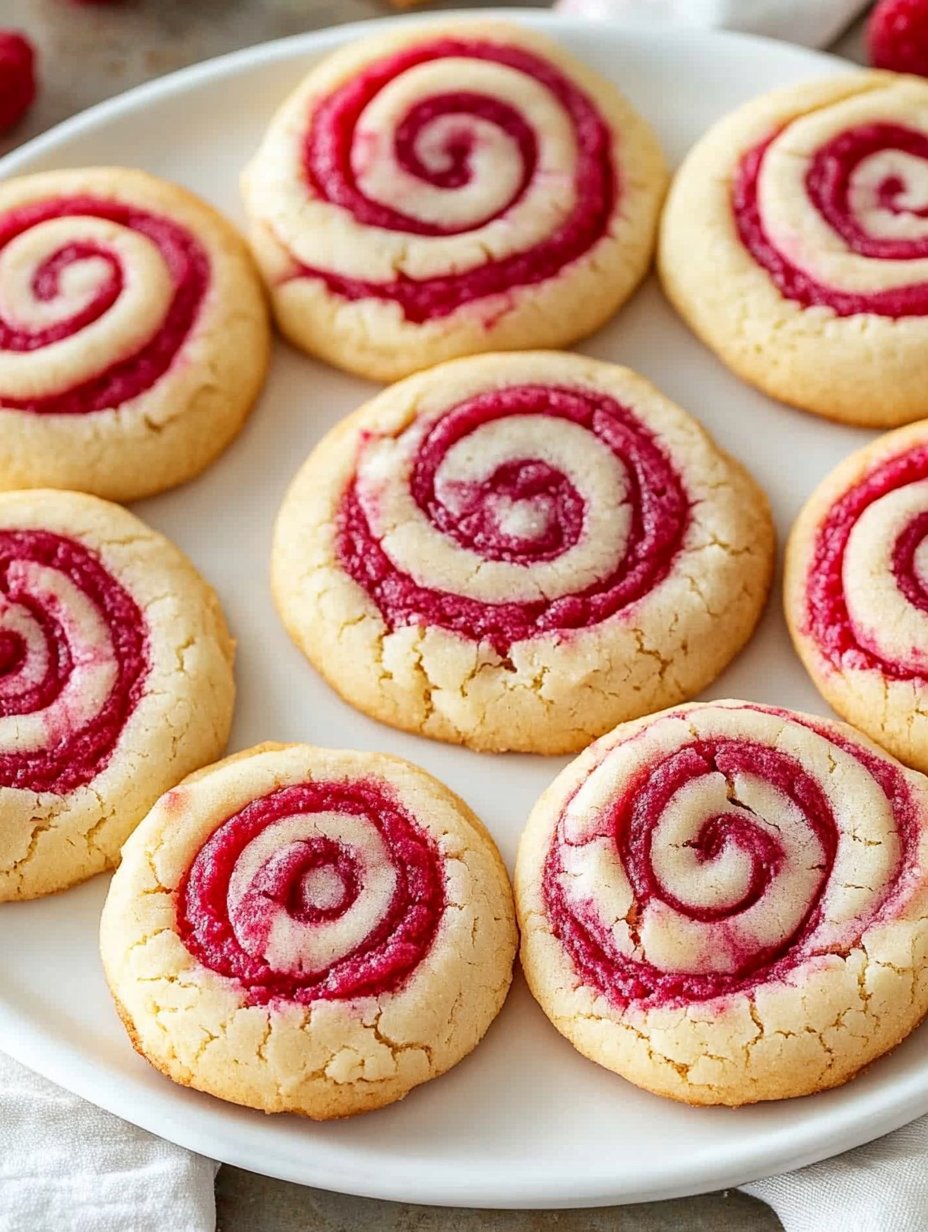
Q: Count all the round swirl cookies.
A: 8